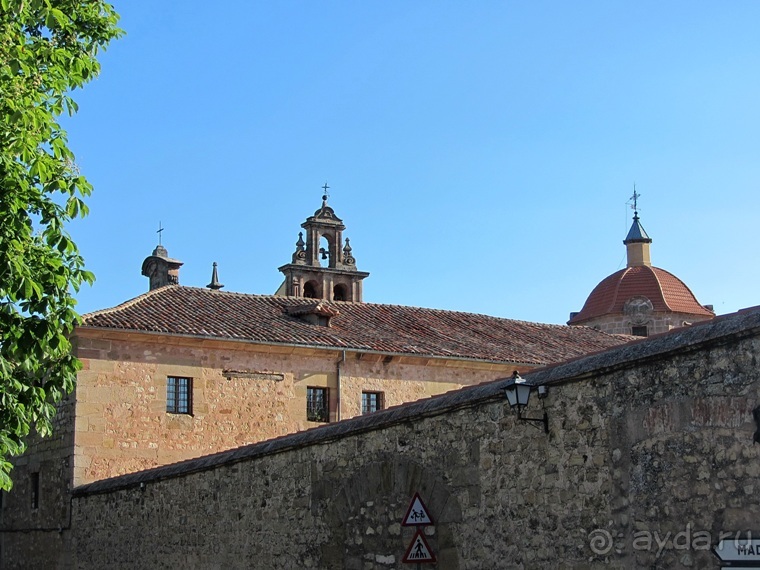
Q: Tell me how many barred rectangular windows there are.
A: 3